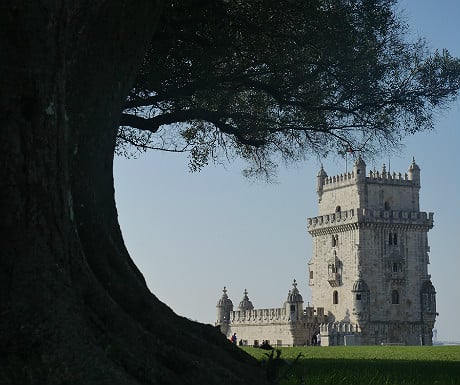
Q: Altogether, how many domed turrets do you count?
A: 8